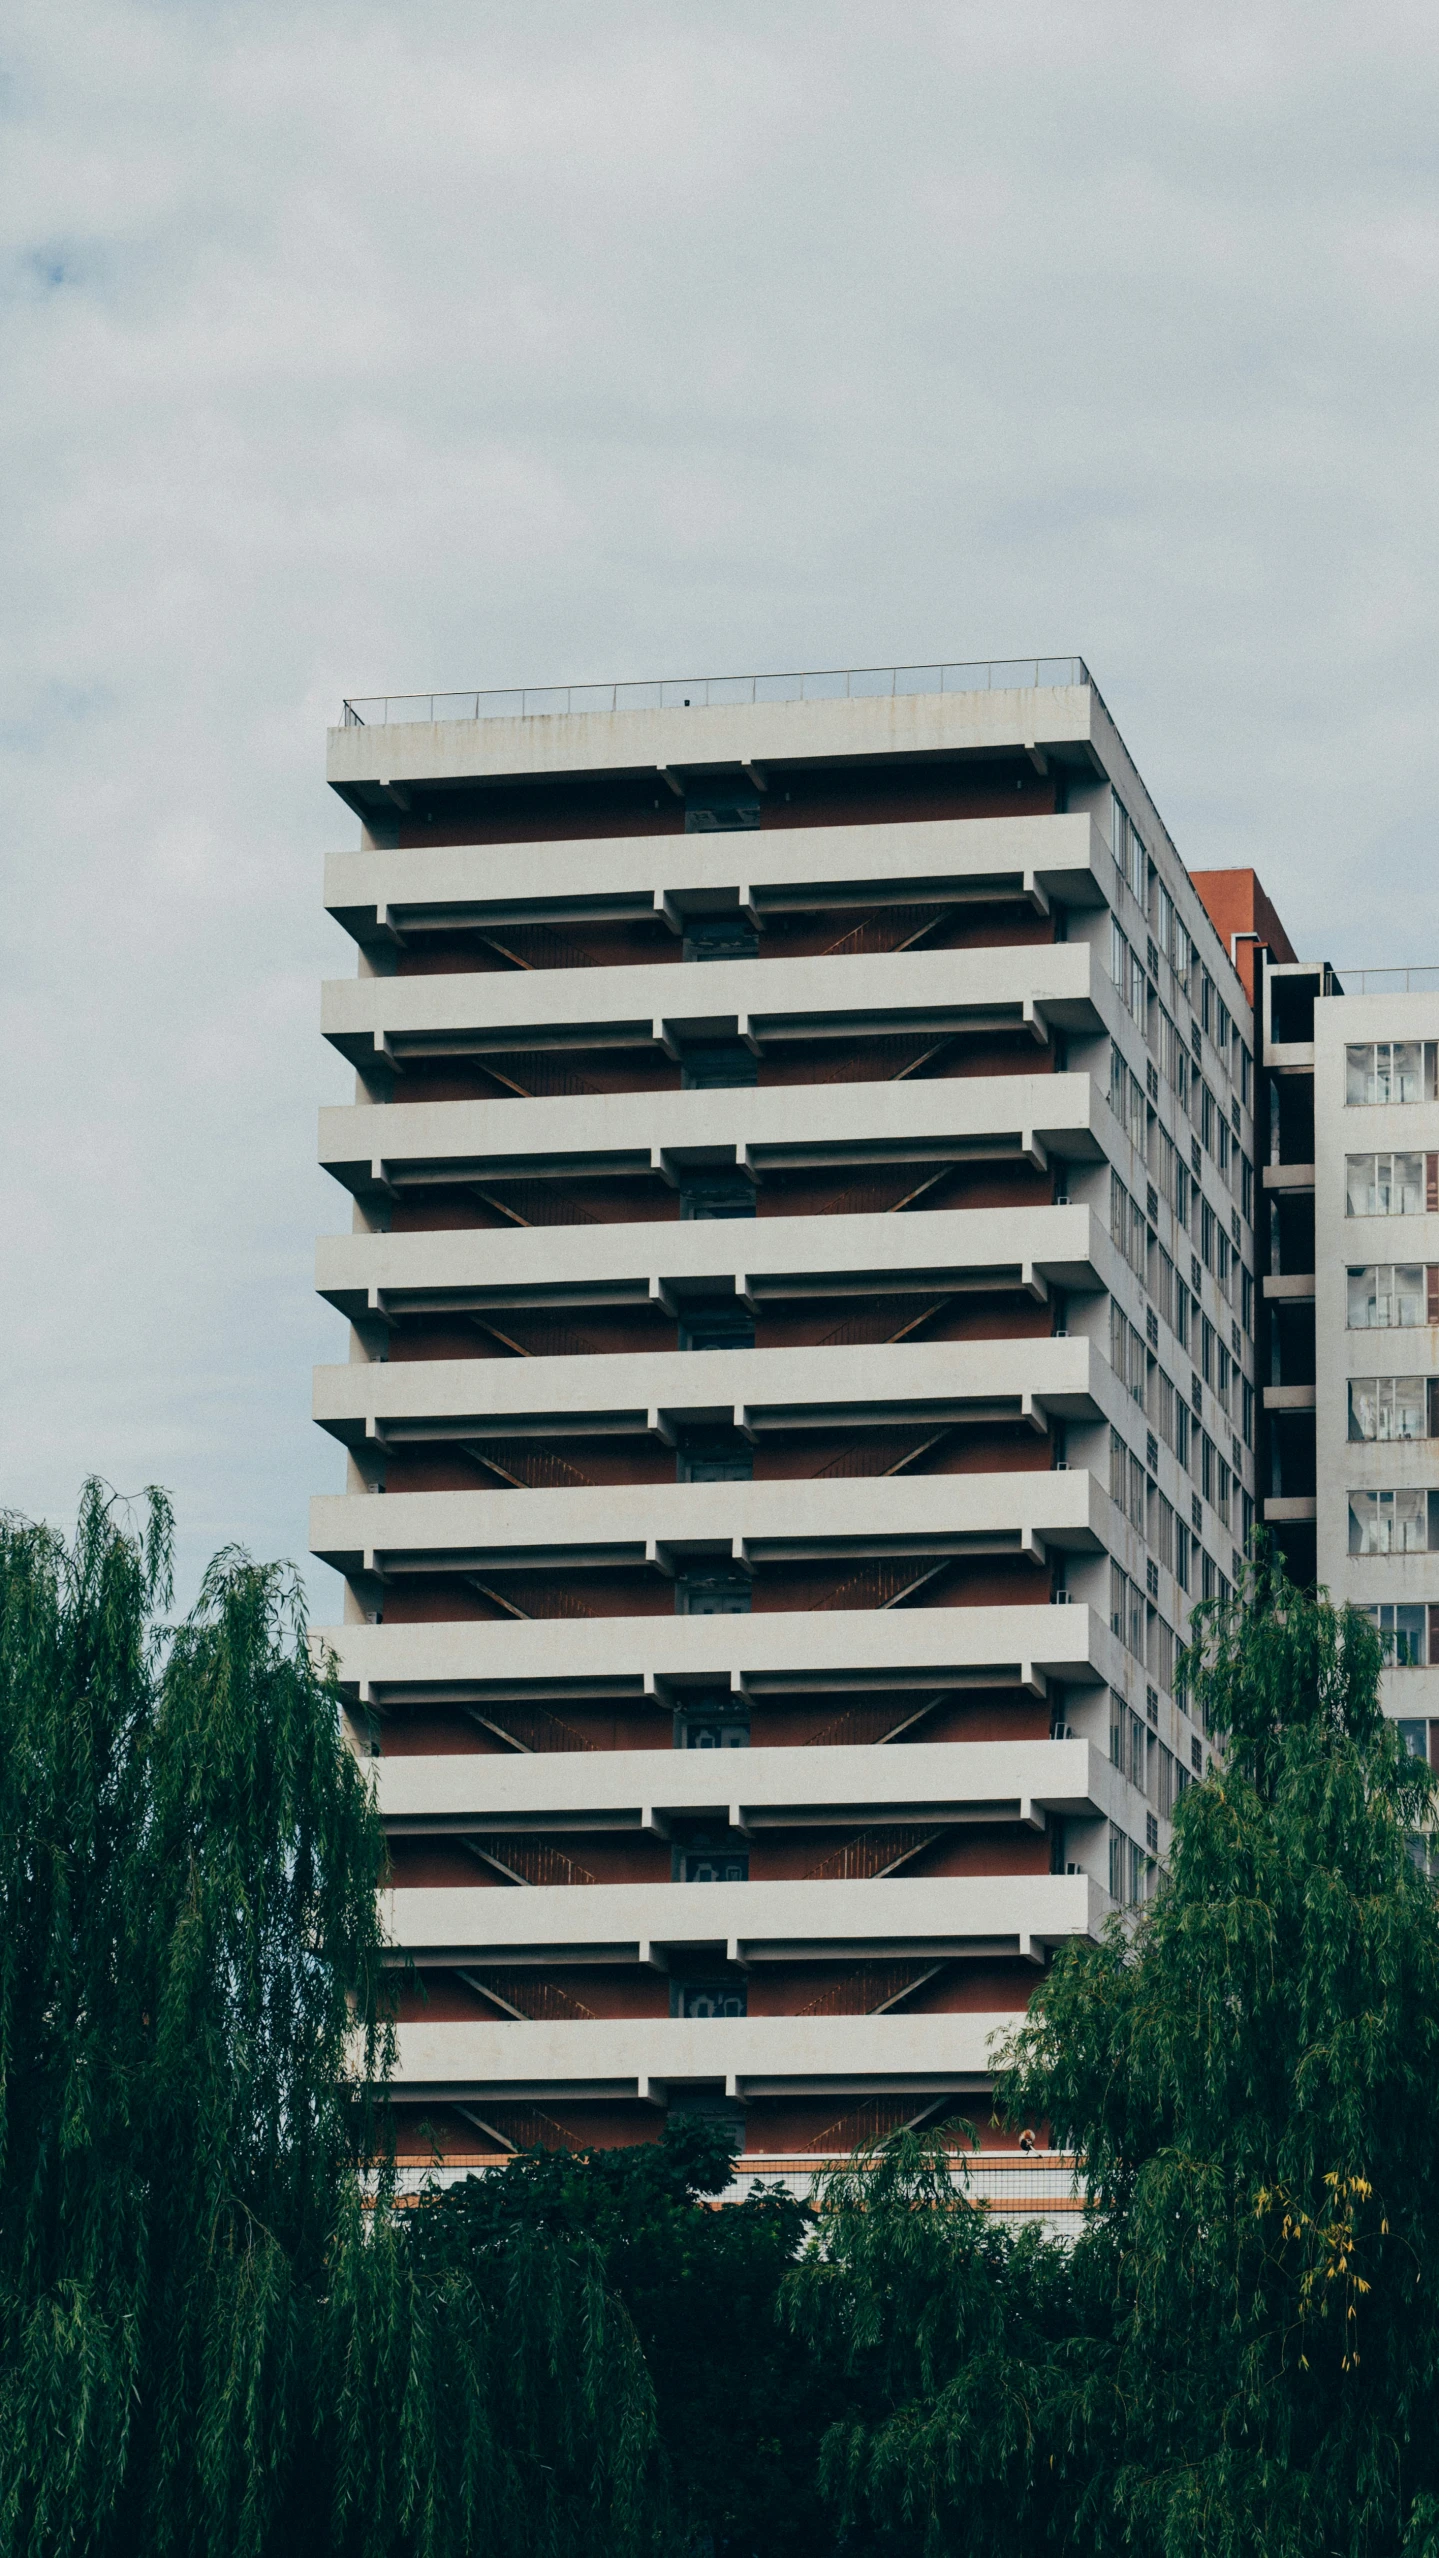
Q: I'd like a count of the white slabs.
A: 11